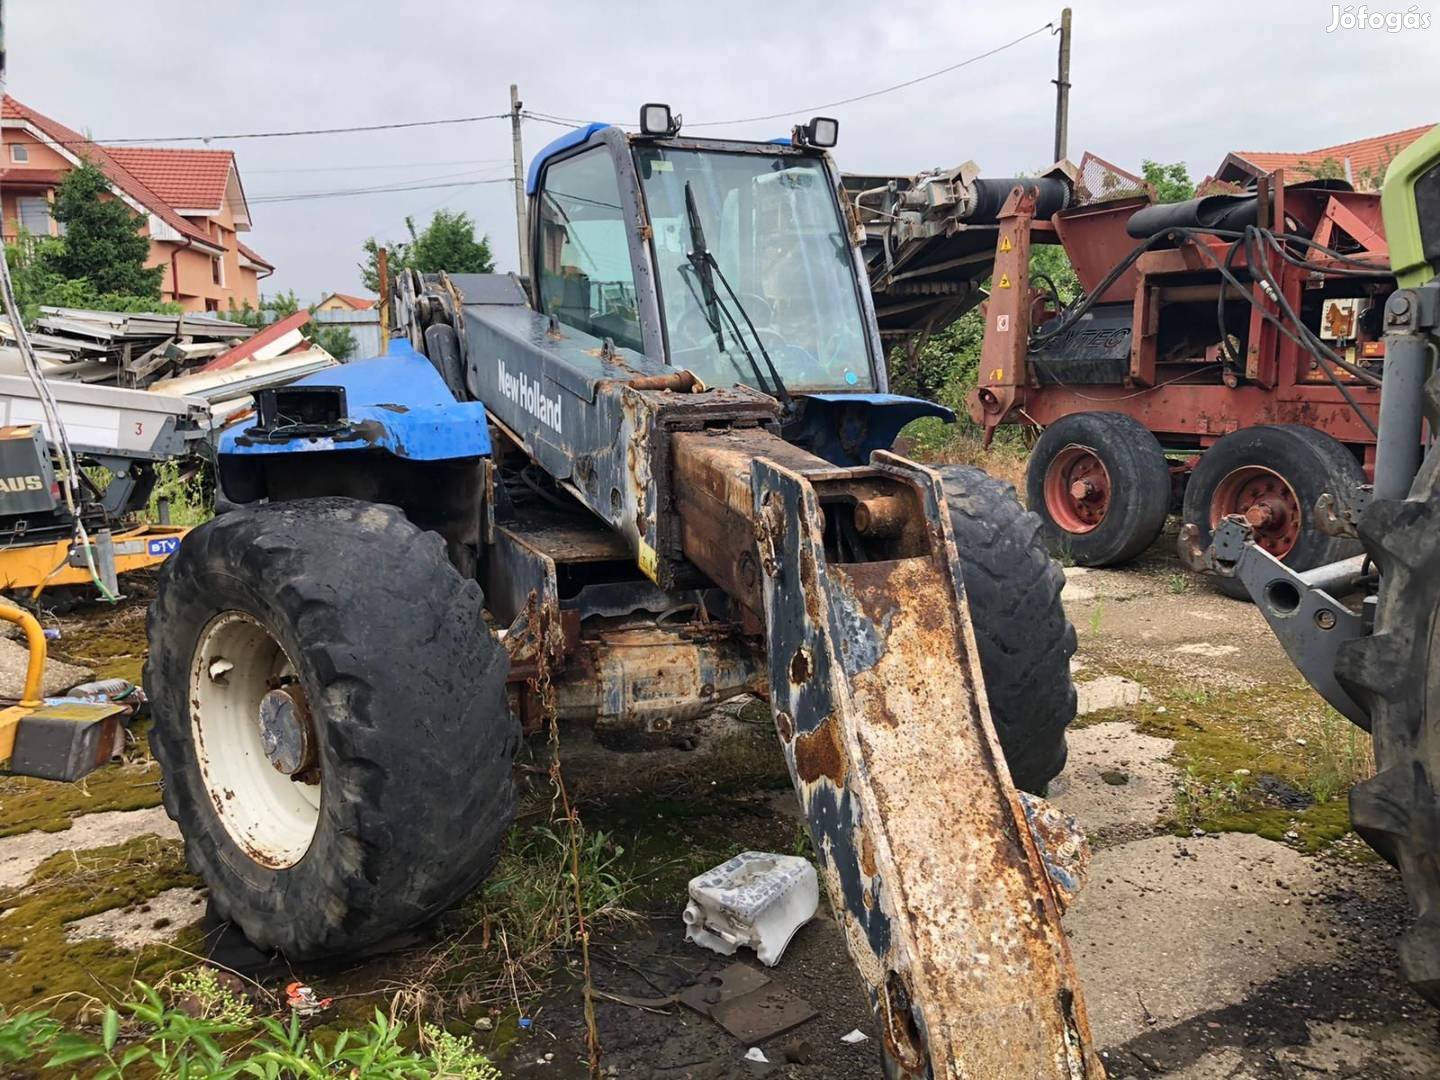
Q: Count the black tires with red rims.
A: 2